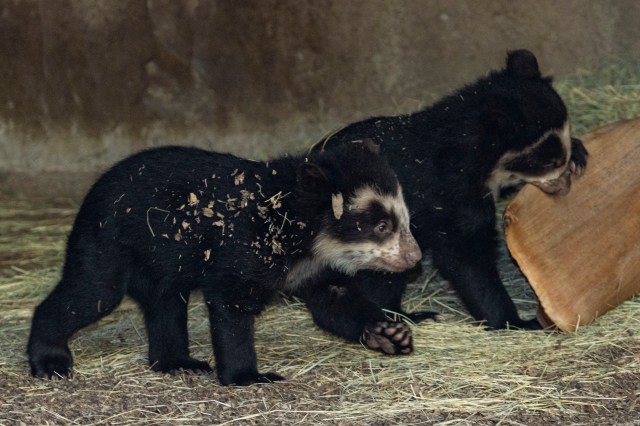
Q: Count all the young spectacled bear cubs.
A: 2